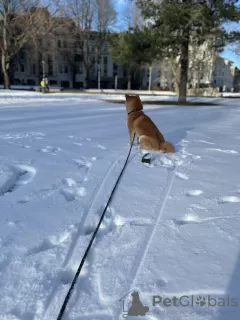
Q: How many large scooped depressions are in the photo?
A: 1